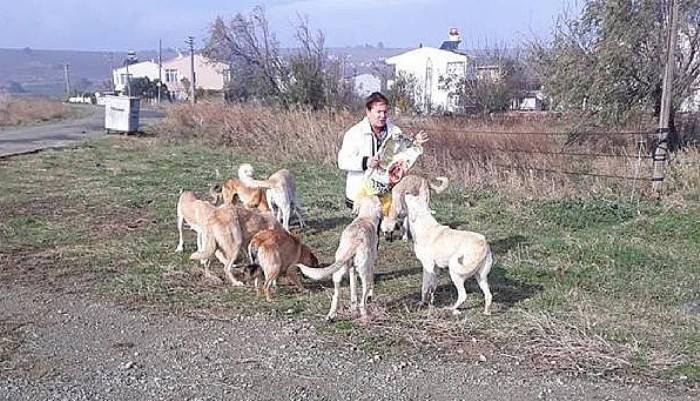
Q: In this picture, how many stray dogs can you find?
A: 8